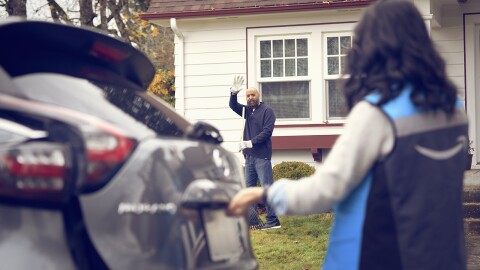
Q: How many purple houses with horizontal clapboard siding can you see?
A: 0